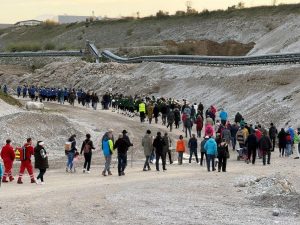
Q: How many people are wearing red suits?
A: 2